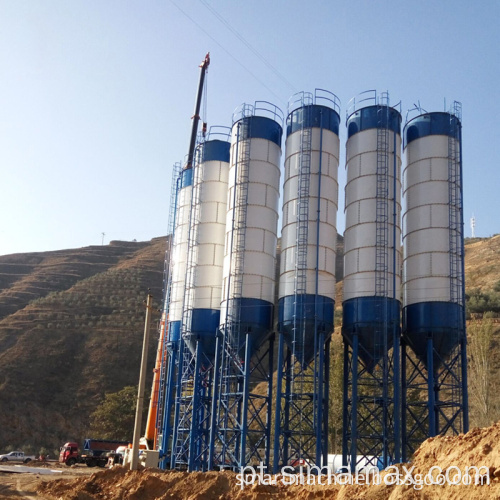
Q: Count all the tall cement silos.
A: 6